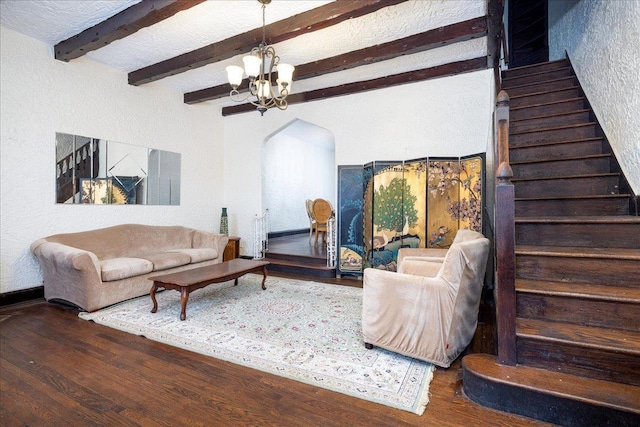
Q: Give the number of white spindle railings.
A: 2